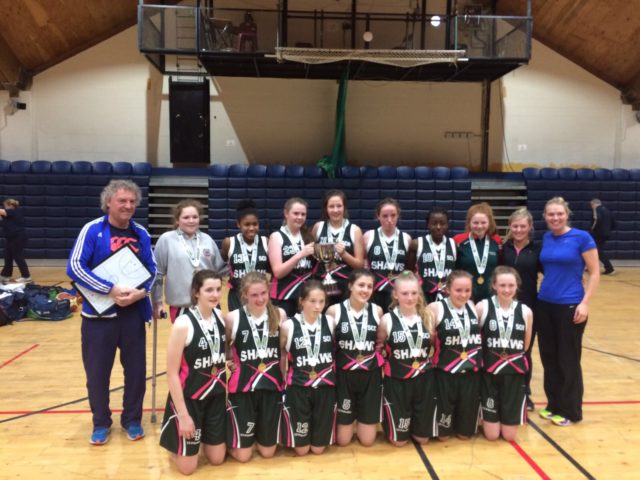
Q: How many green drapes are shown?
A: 1